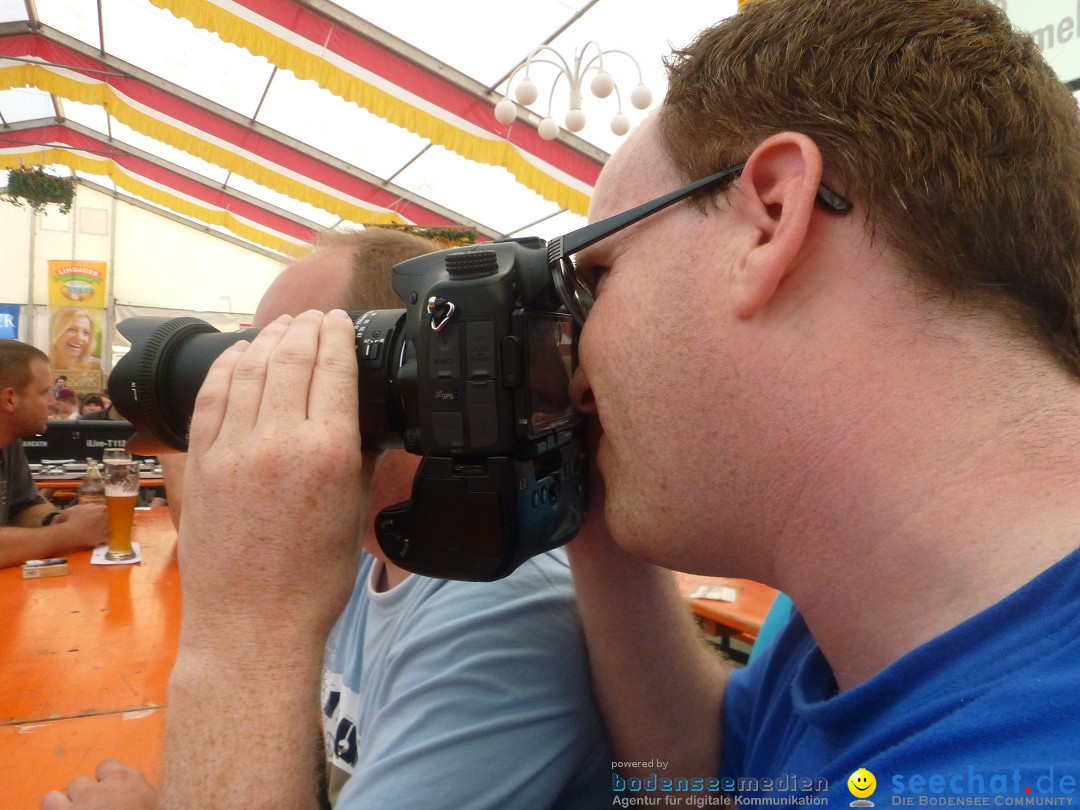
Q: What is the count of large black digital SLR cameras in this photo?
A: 1